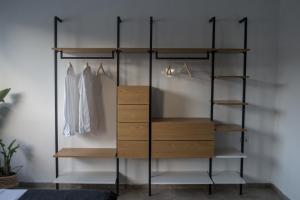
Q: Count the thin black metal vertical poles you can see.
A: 5